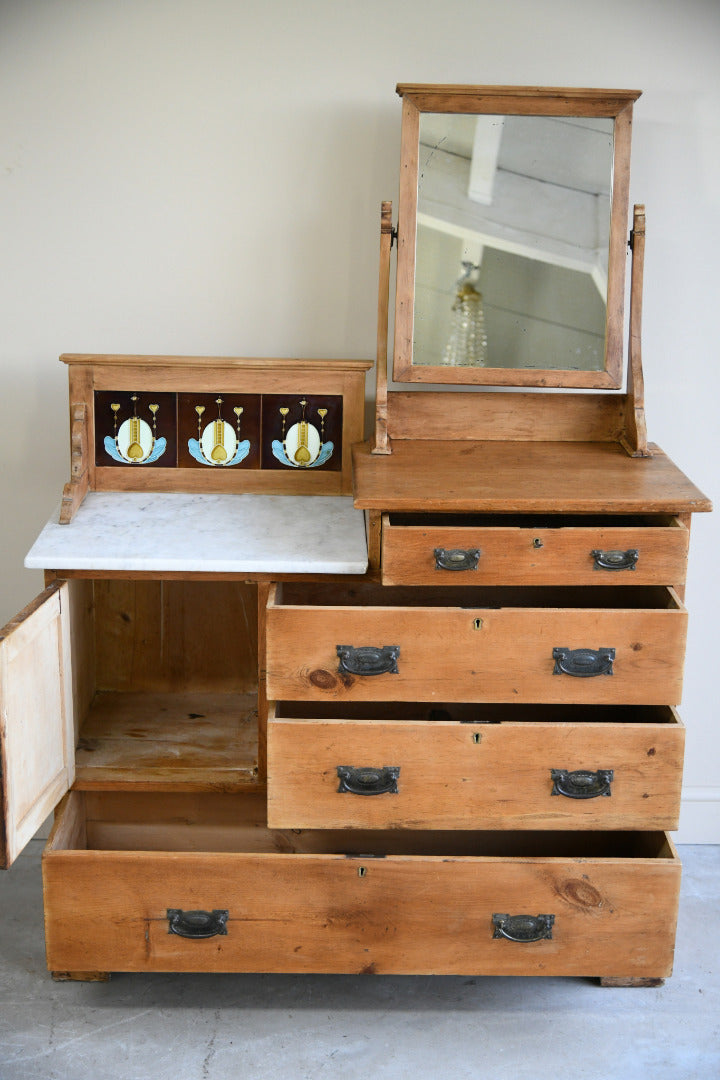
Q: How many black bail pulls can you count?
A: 8